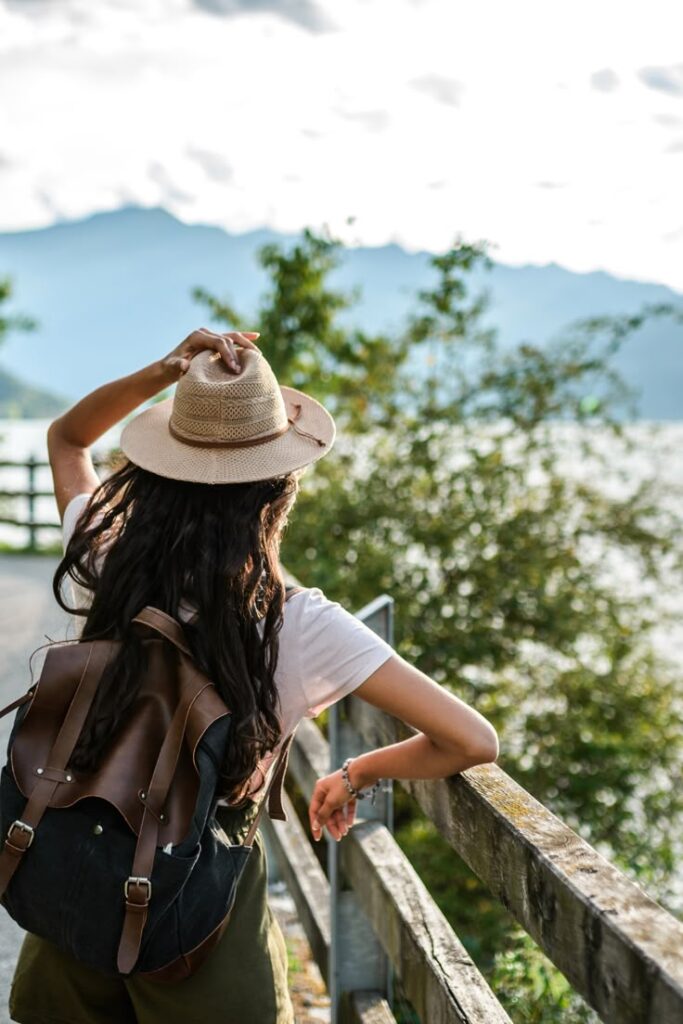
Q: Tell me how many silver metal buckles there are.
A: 2